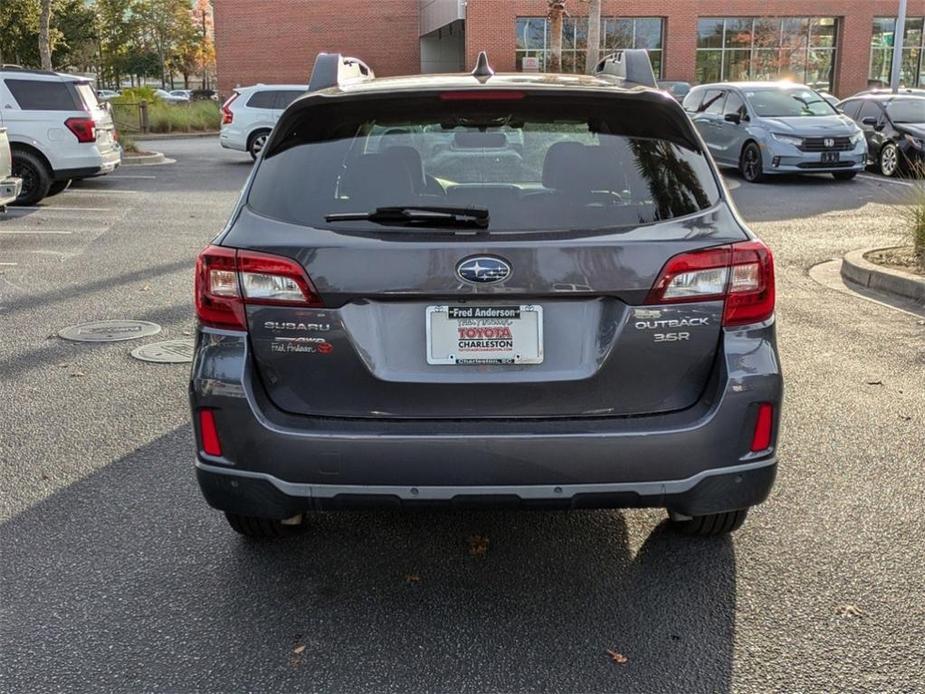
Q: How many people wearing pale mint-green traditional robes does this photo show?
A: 0